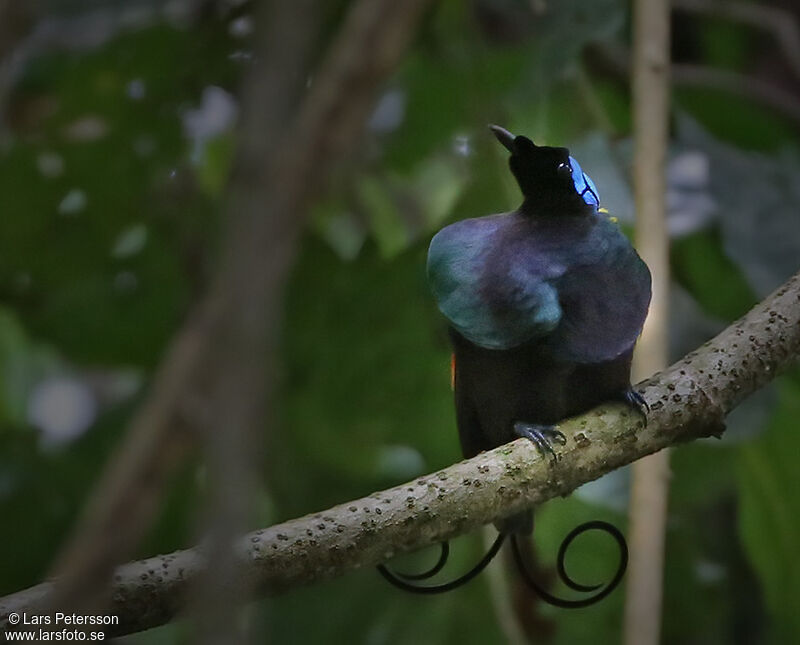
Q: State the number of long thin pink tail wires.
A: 0